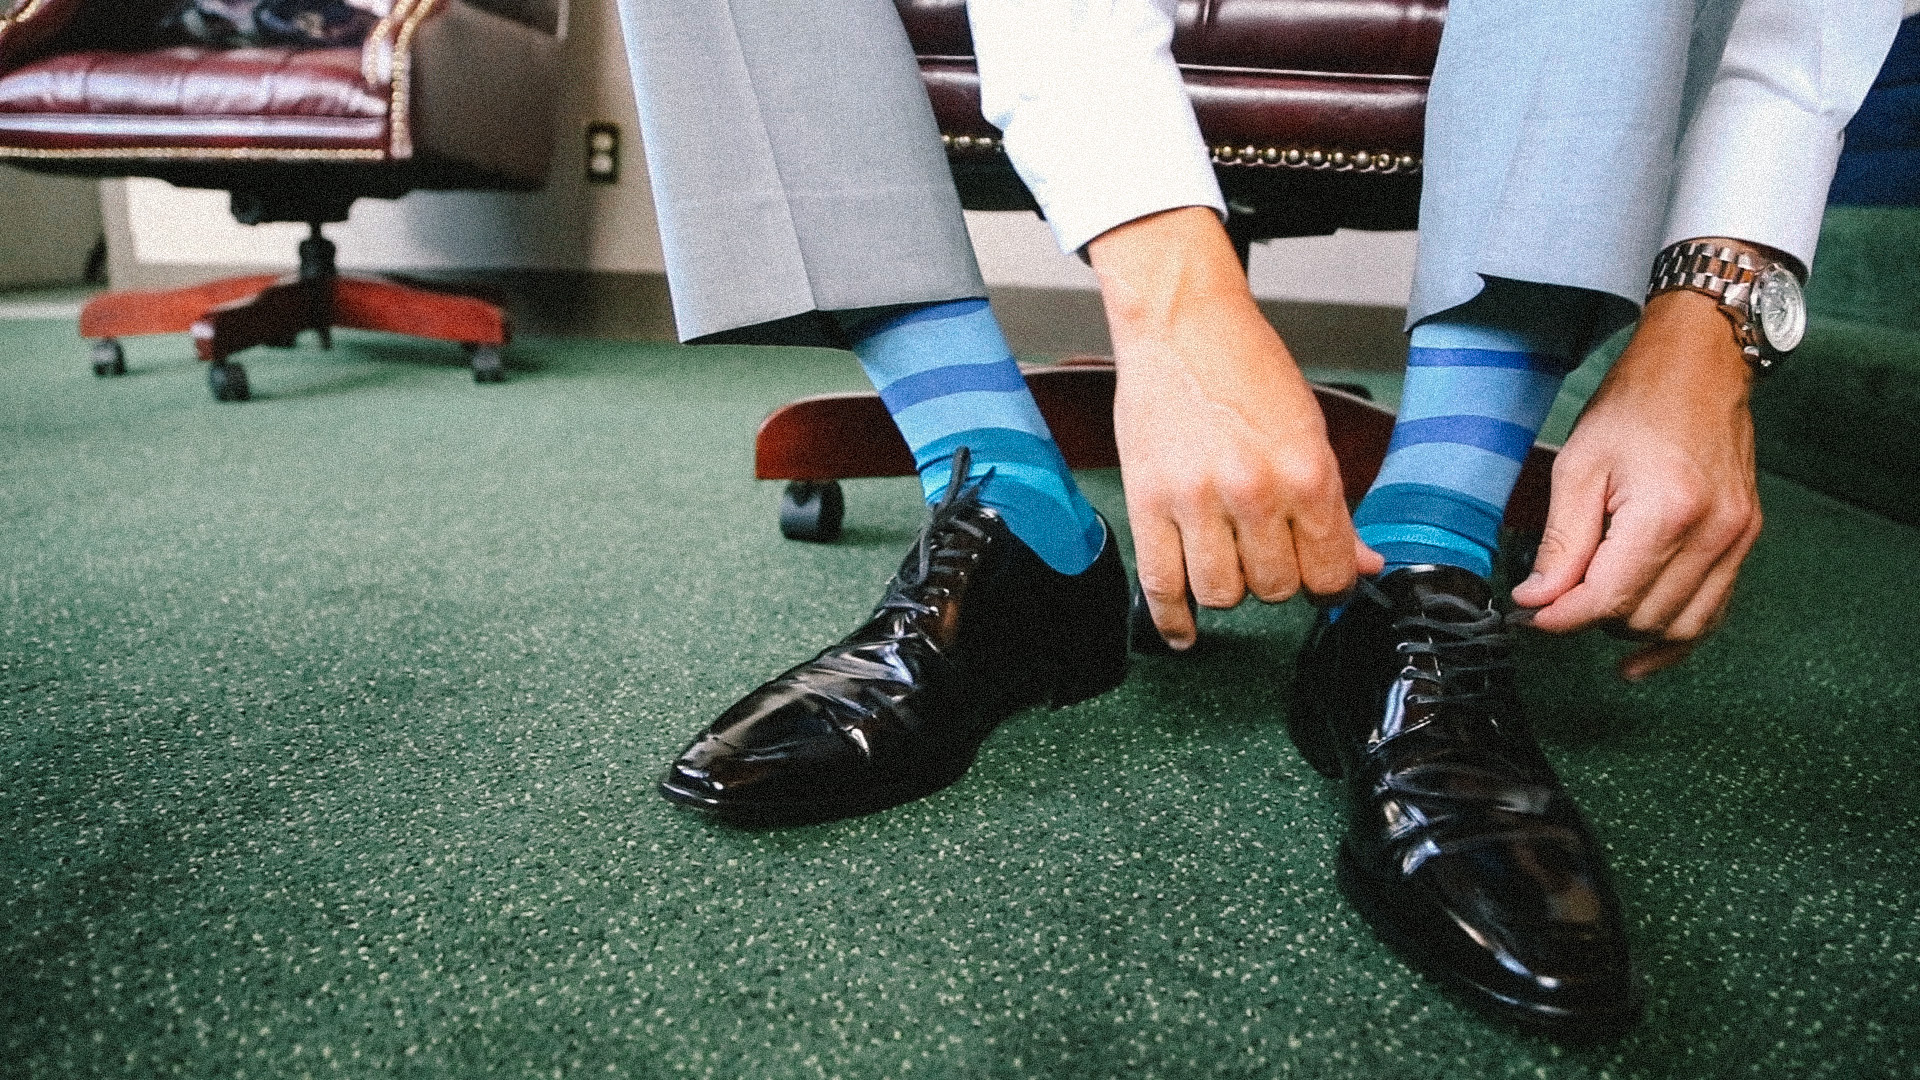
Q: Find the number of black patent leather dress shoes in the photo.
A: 2